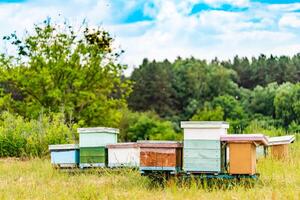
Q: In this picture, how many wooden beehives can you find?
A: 7